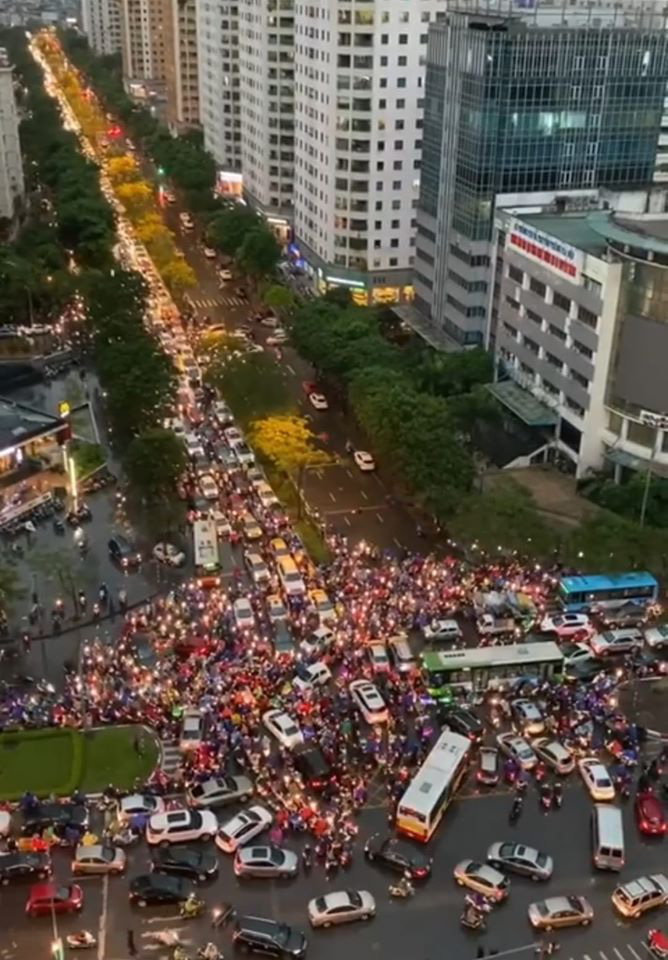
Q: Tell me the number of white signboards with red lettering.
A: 1